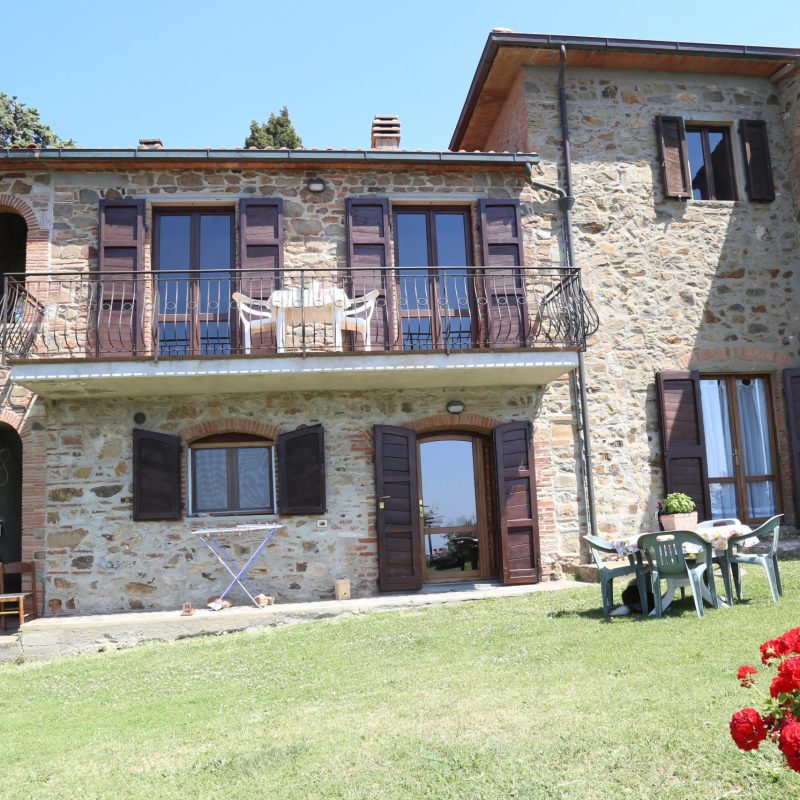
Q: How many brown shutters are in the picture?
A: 12